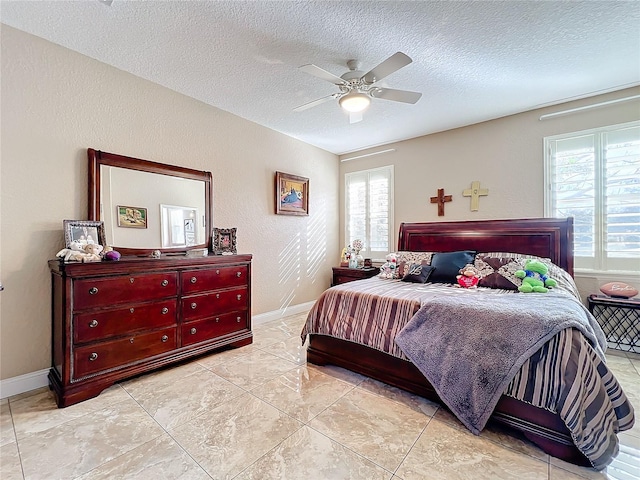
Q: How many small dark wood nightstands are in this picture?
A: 1